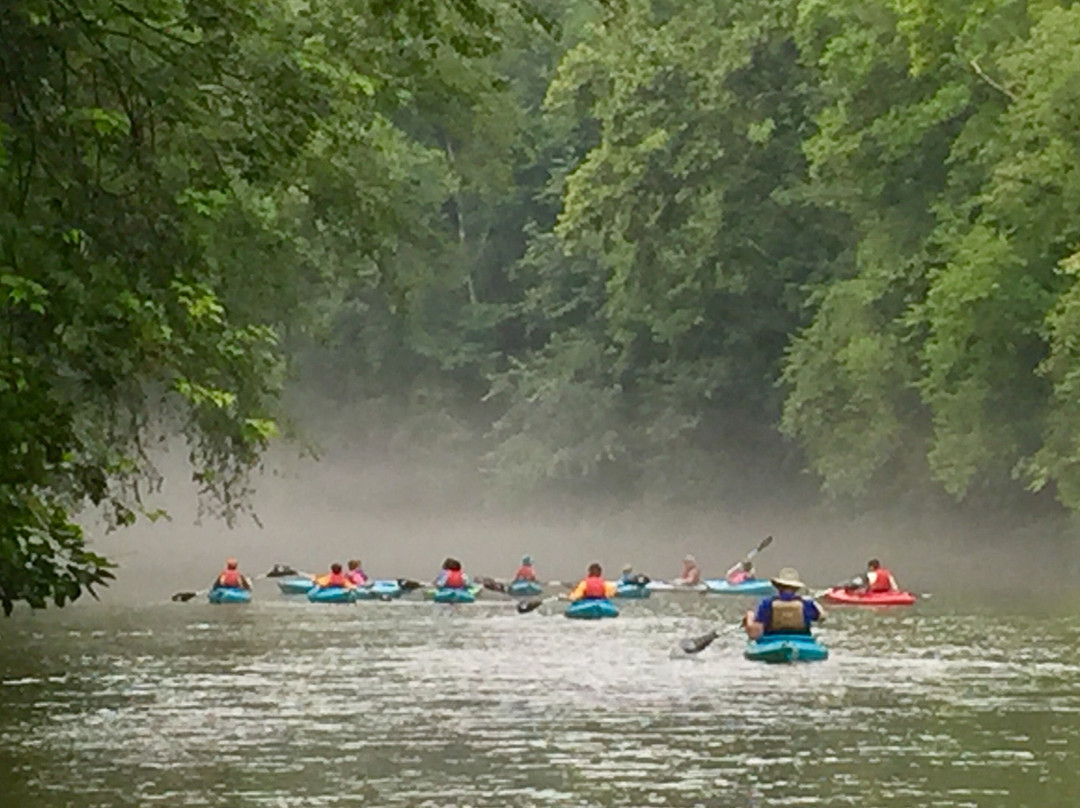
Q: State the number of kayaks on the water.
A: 11